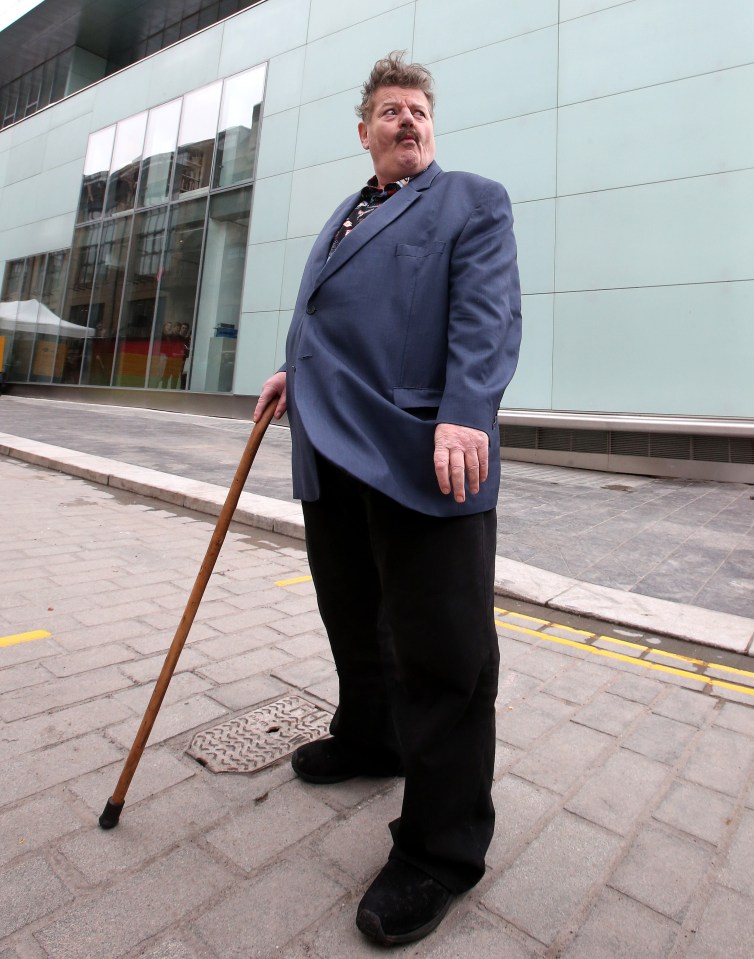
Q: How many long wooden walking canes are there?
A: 1